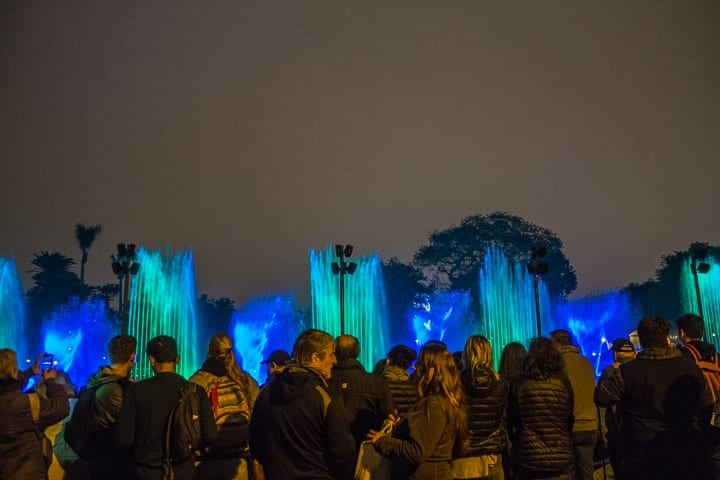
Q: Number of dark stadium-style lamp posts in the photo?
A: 4